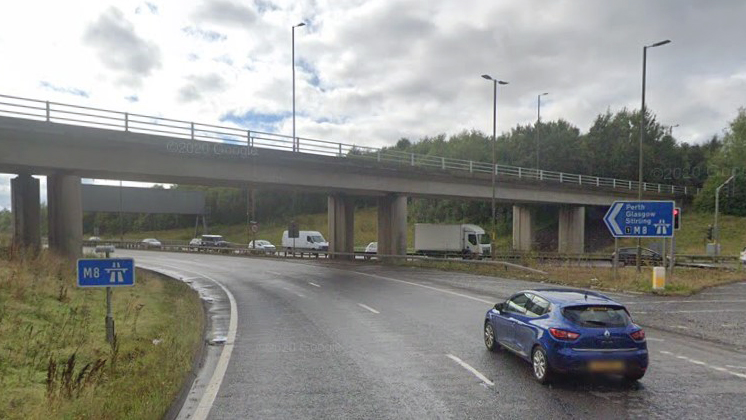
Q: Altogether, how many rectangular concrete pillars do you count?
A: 6